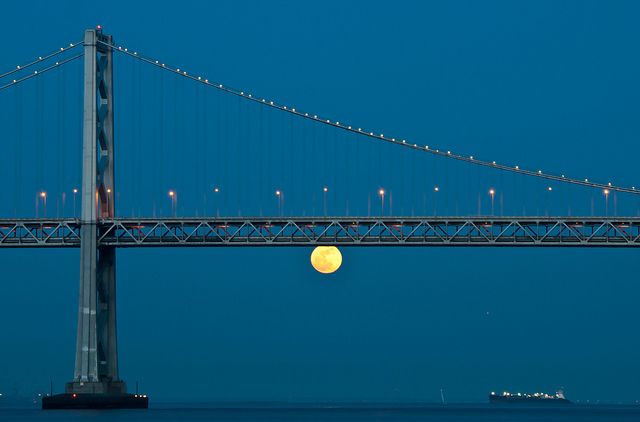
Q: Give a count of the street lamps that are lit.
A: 12